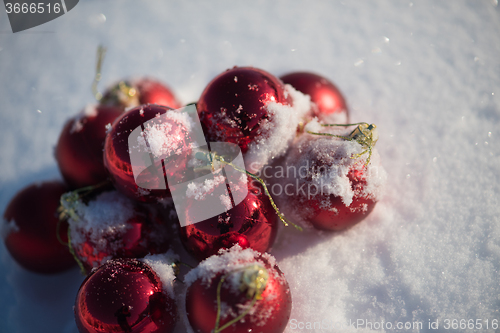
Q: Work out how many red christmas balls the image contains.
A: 11